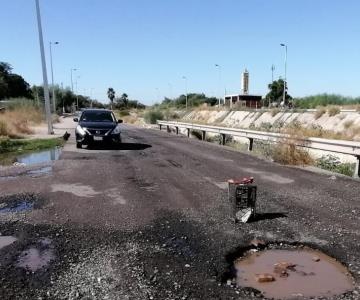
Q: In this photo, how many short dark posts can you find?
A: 8